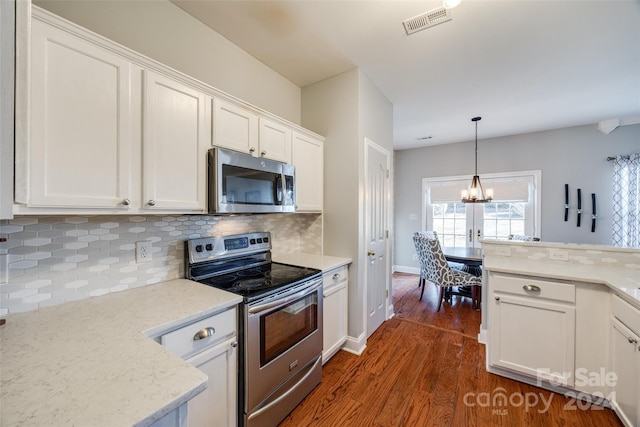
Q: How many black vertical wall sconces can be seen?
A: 3